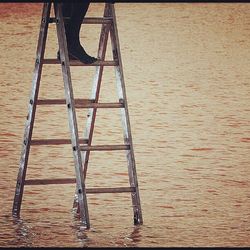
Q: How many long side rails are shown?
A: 4